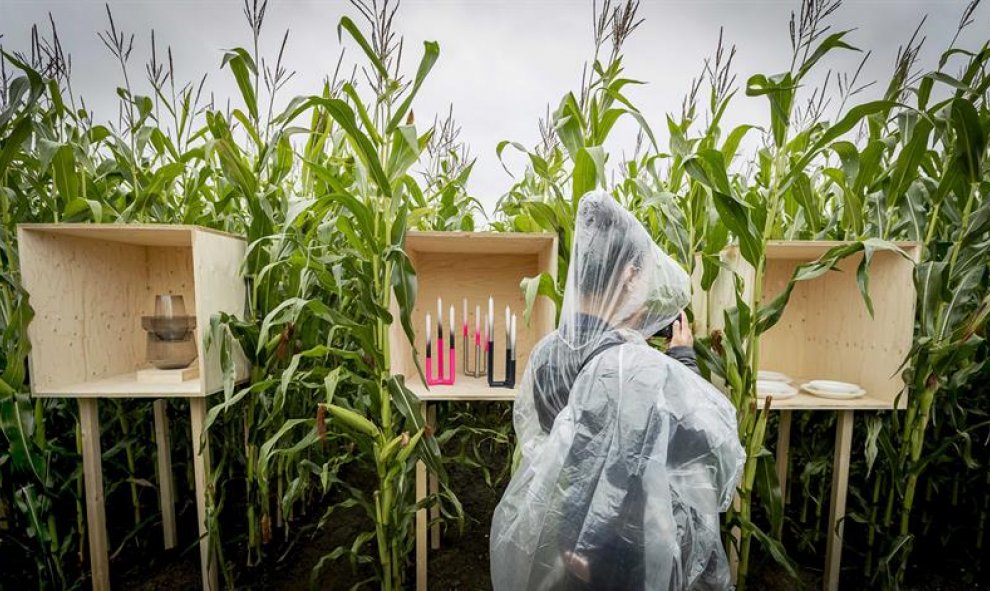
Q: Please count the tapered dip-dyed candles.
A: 9